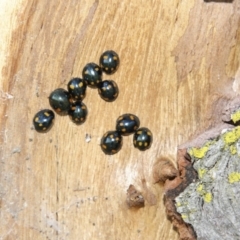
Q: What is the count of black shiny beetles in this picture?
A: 10